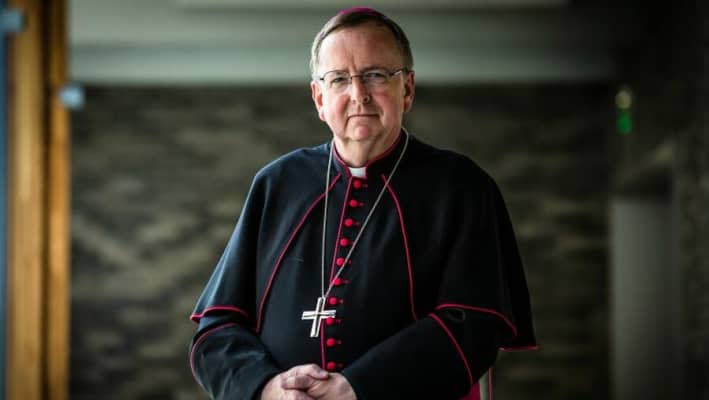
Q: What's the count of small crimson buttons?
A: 10